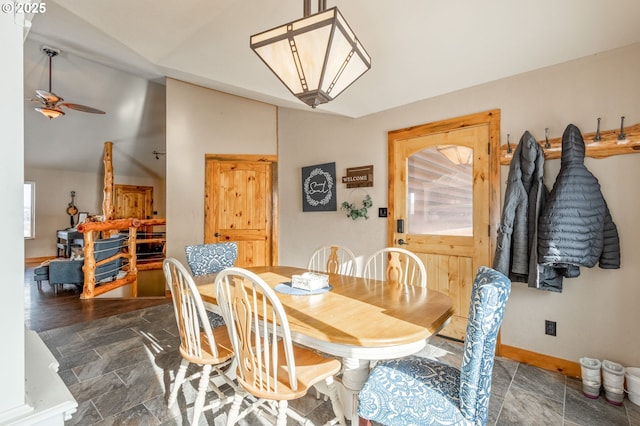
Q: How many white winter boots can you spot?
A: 2